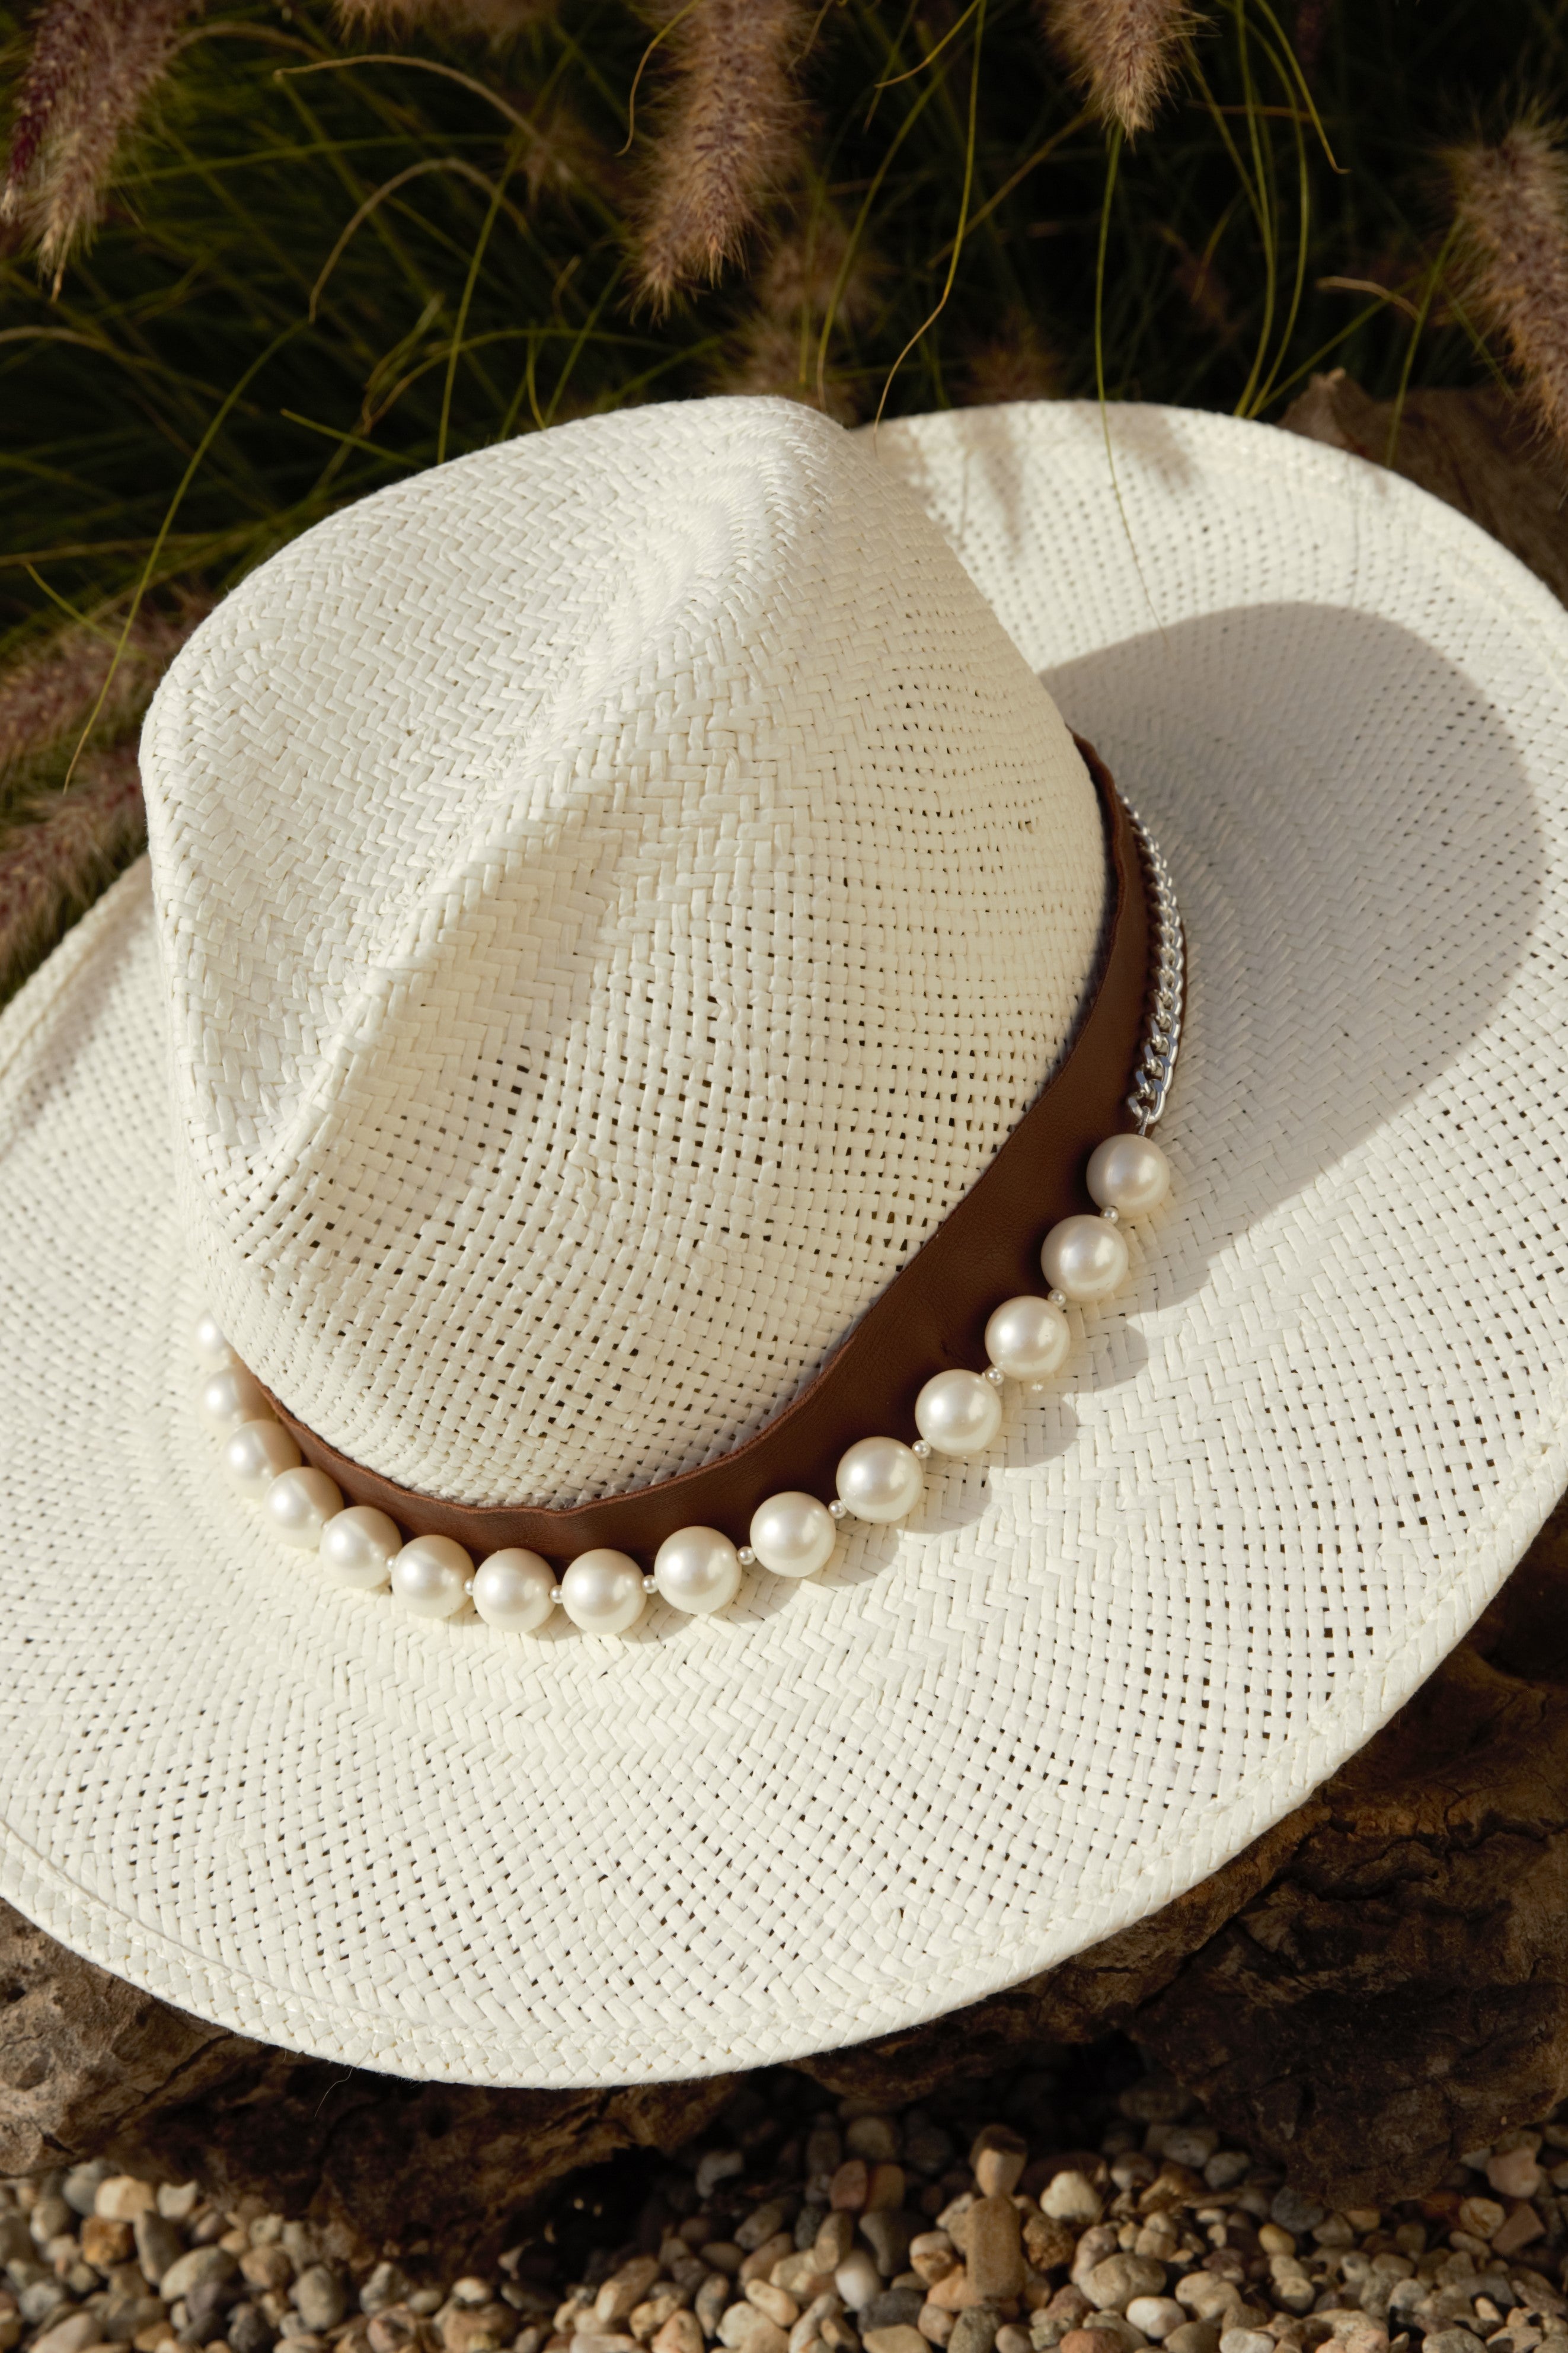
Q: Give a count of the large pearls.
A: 15